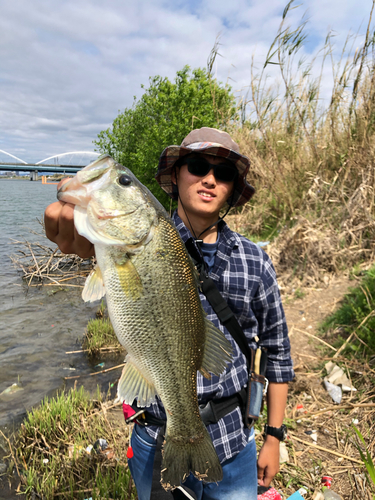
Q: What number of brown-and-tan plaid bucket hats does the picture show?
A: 1